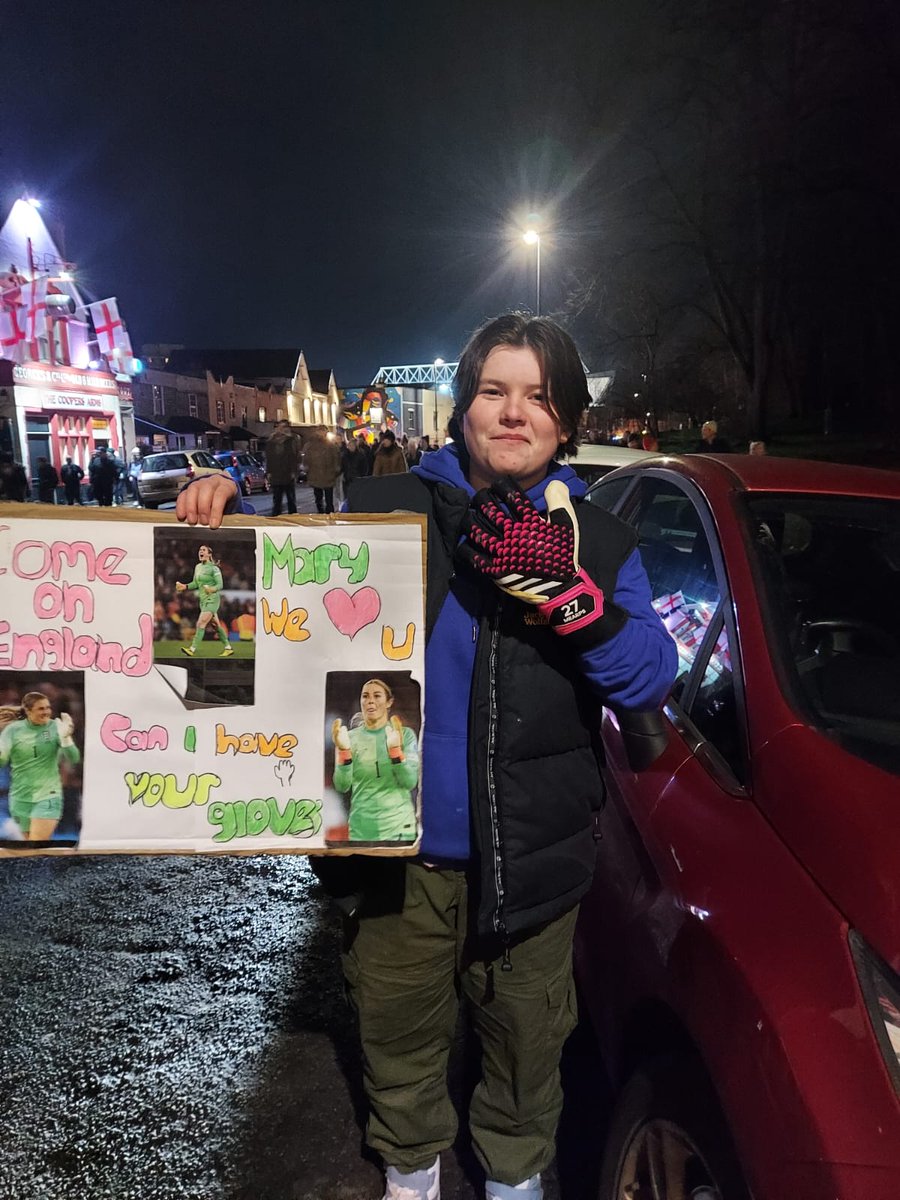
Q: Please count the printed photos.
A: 3